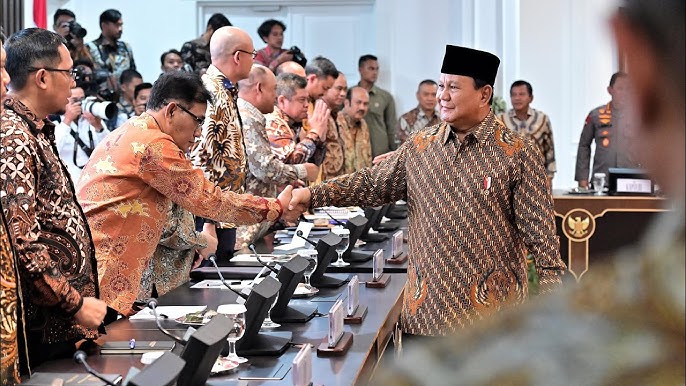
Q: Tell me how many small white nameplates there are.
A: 5